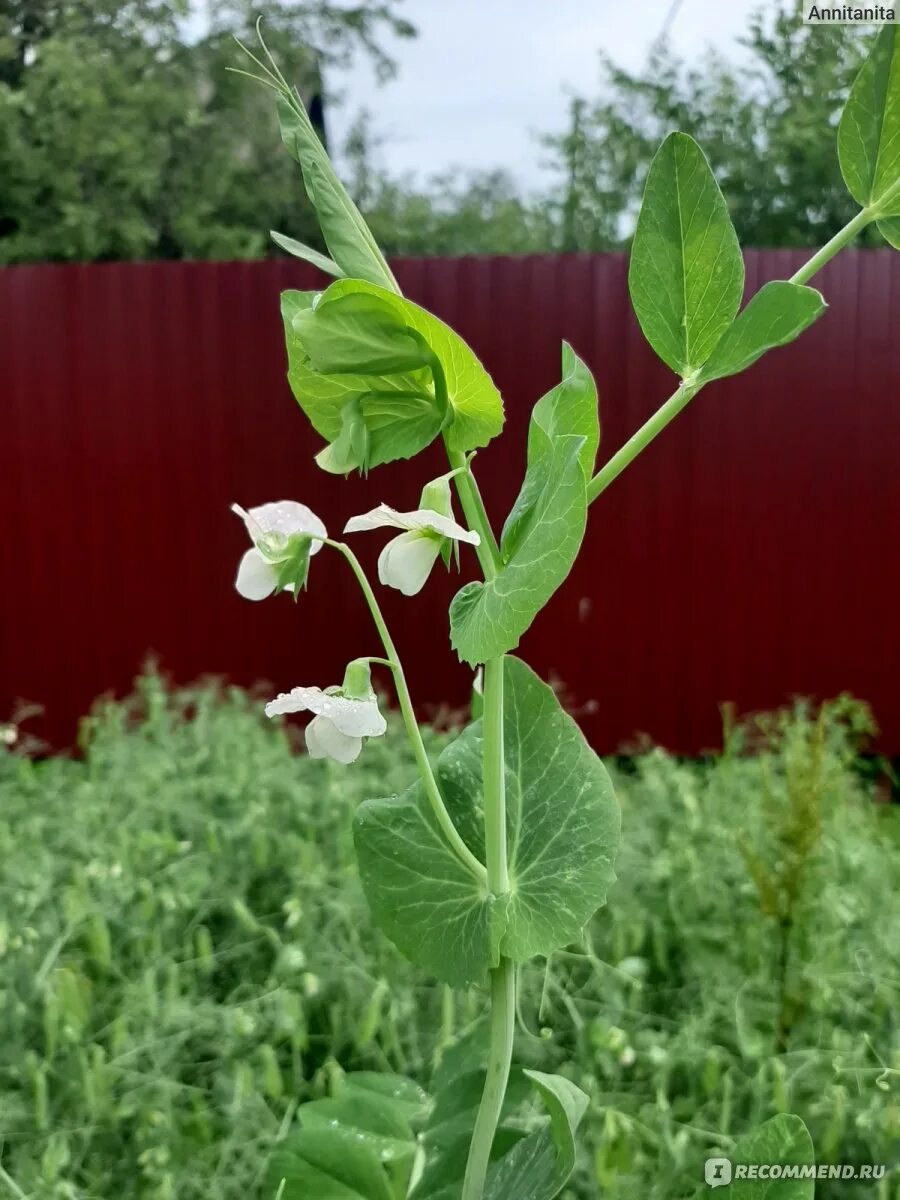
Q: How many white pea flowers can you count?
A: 3